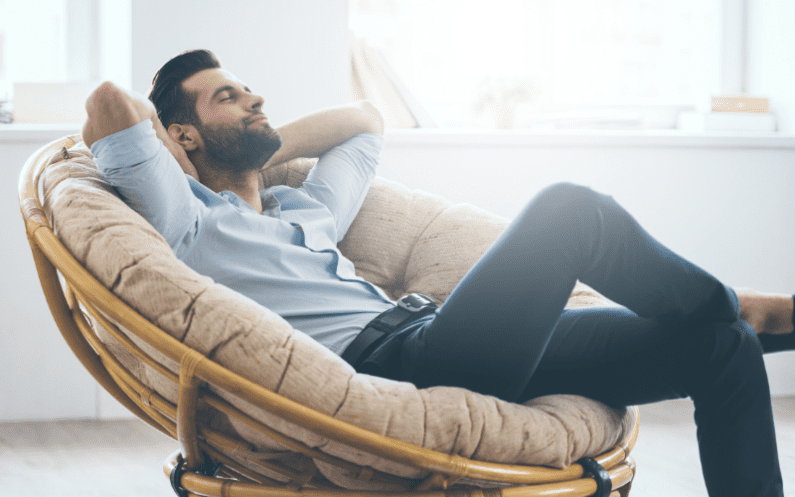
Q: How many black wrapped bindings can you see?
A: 2